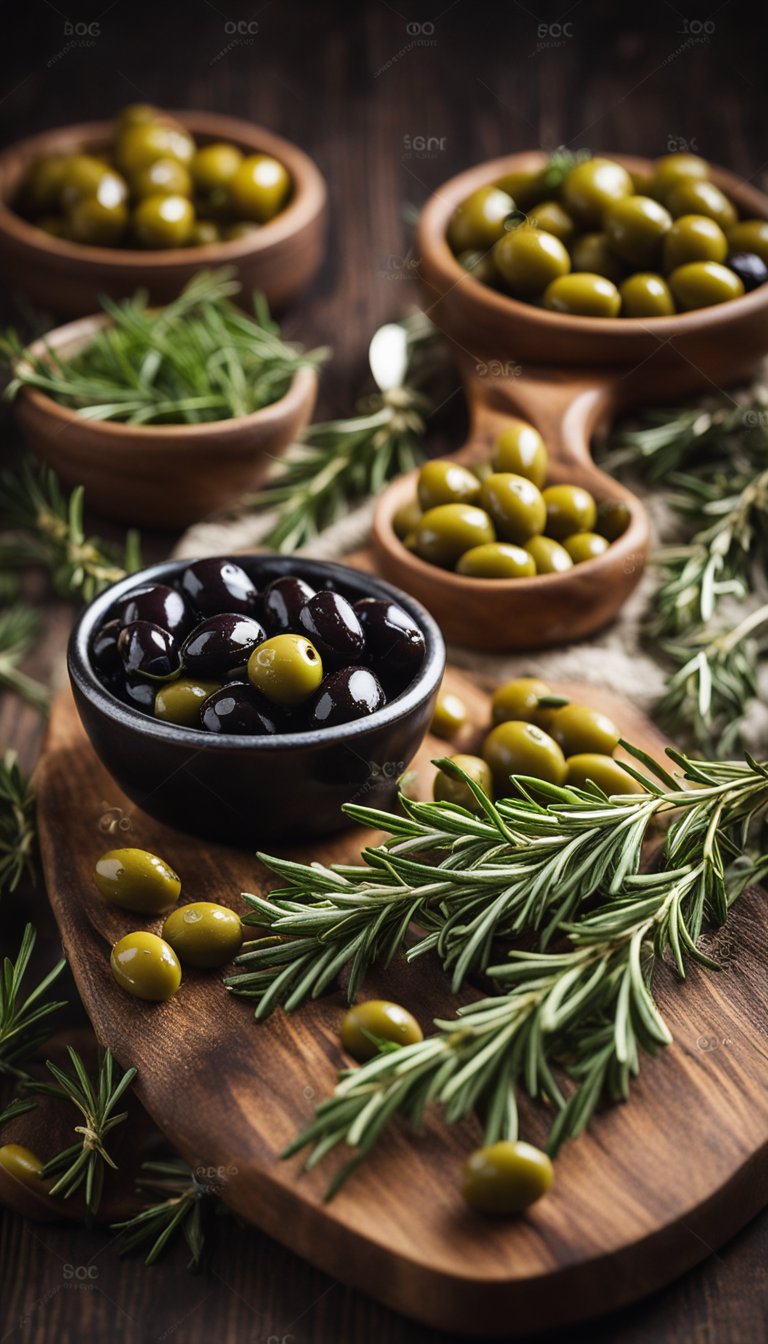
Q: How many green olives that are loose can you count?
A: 12